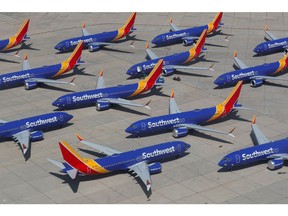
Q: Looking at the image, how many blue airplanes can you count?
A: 12